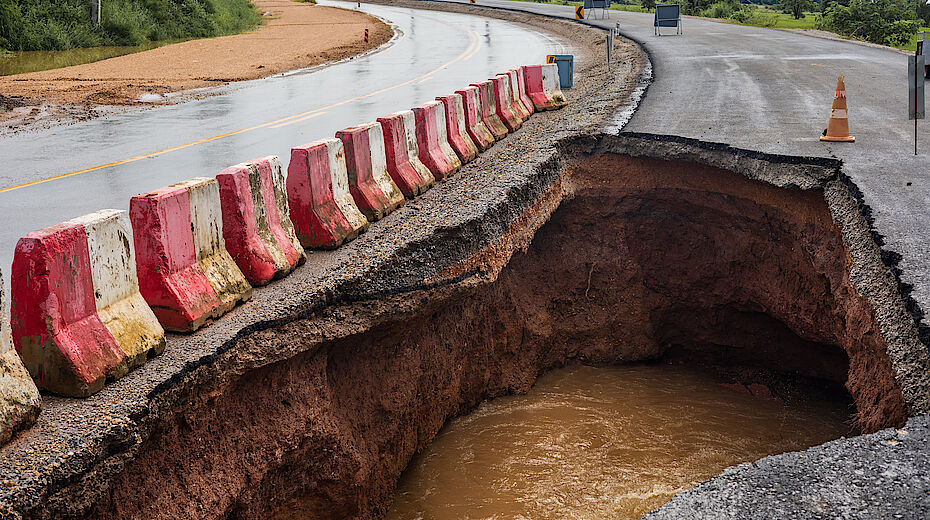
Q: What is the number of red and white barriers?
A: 15